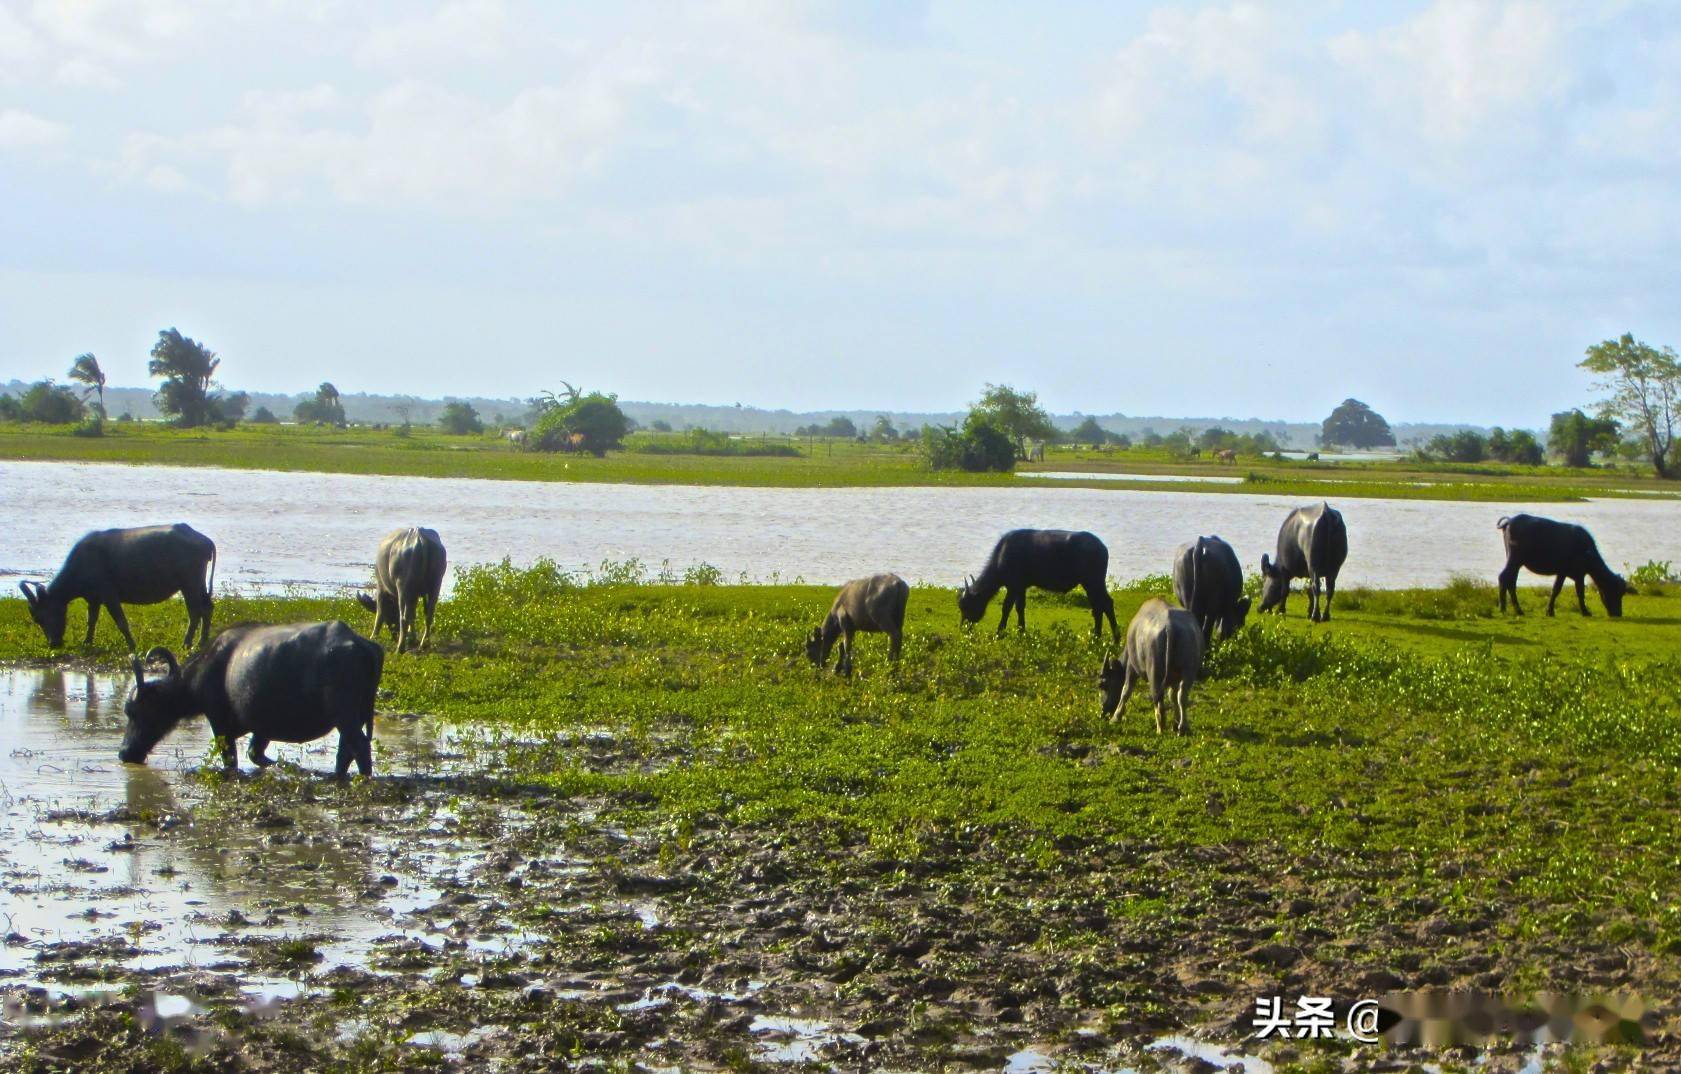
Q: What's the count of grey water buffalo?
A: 3